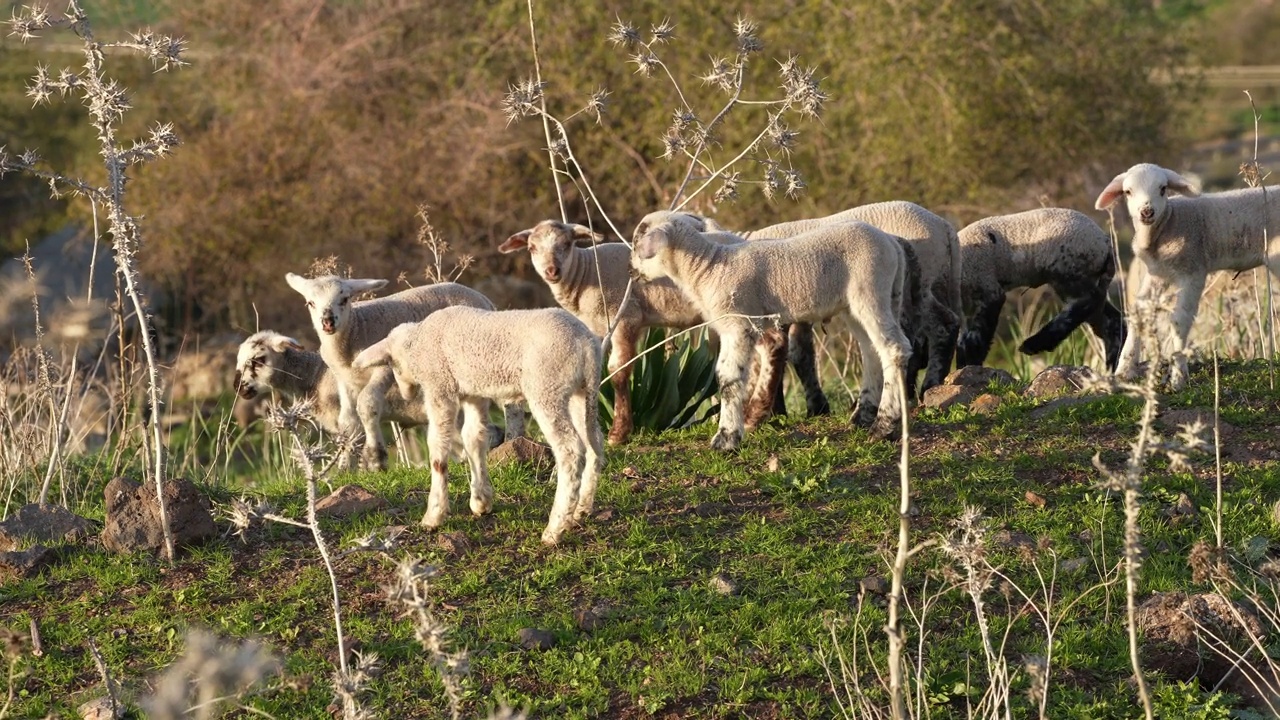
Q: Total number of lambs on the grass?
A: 8